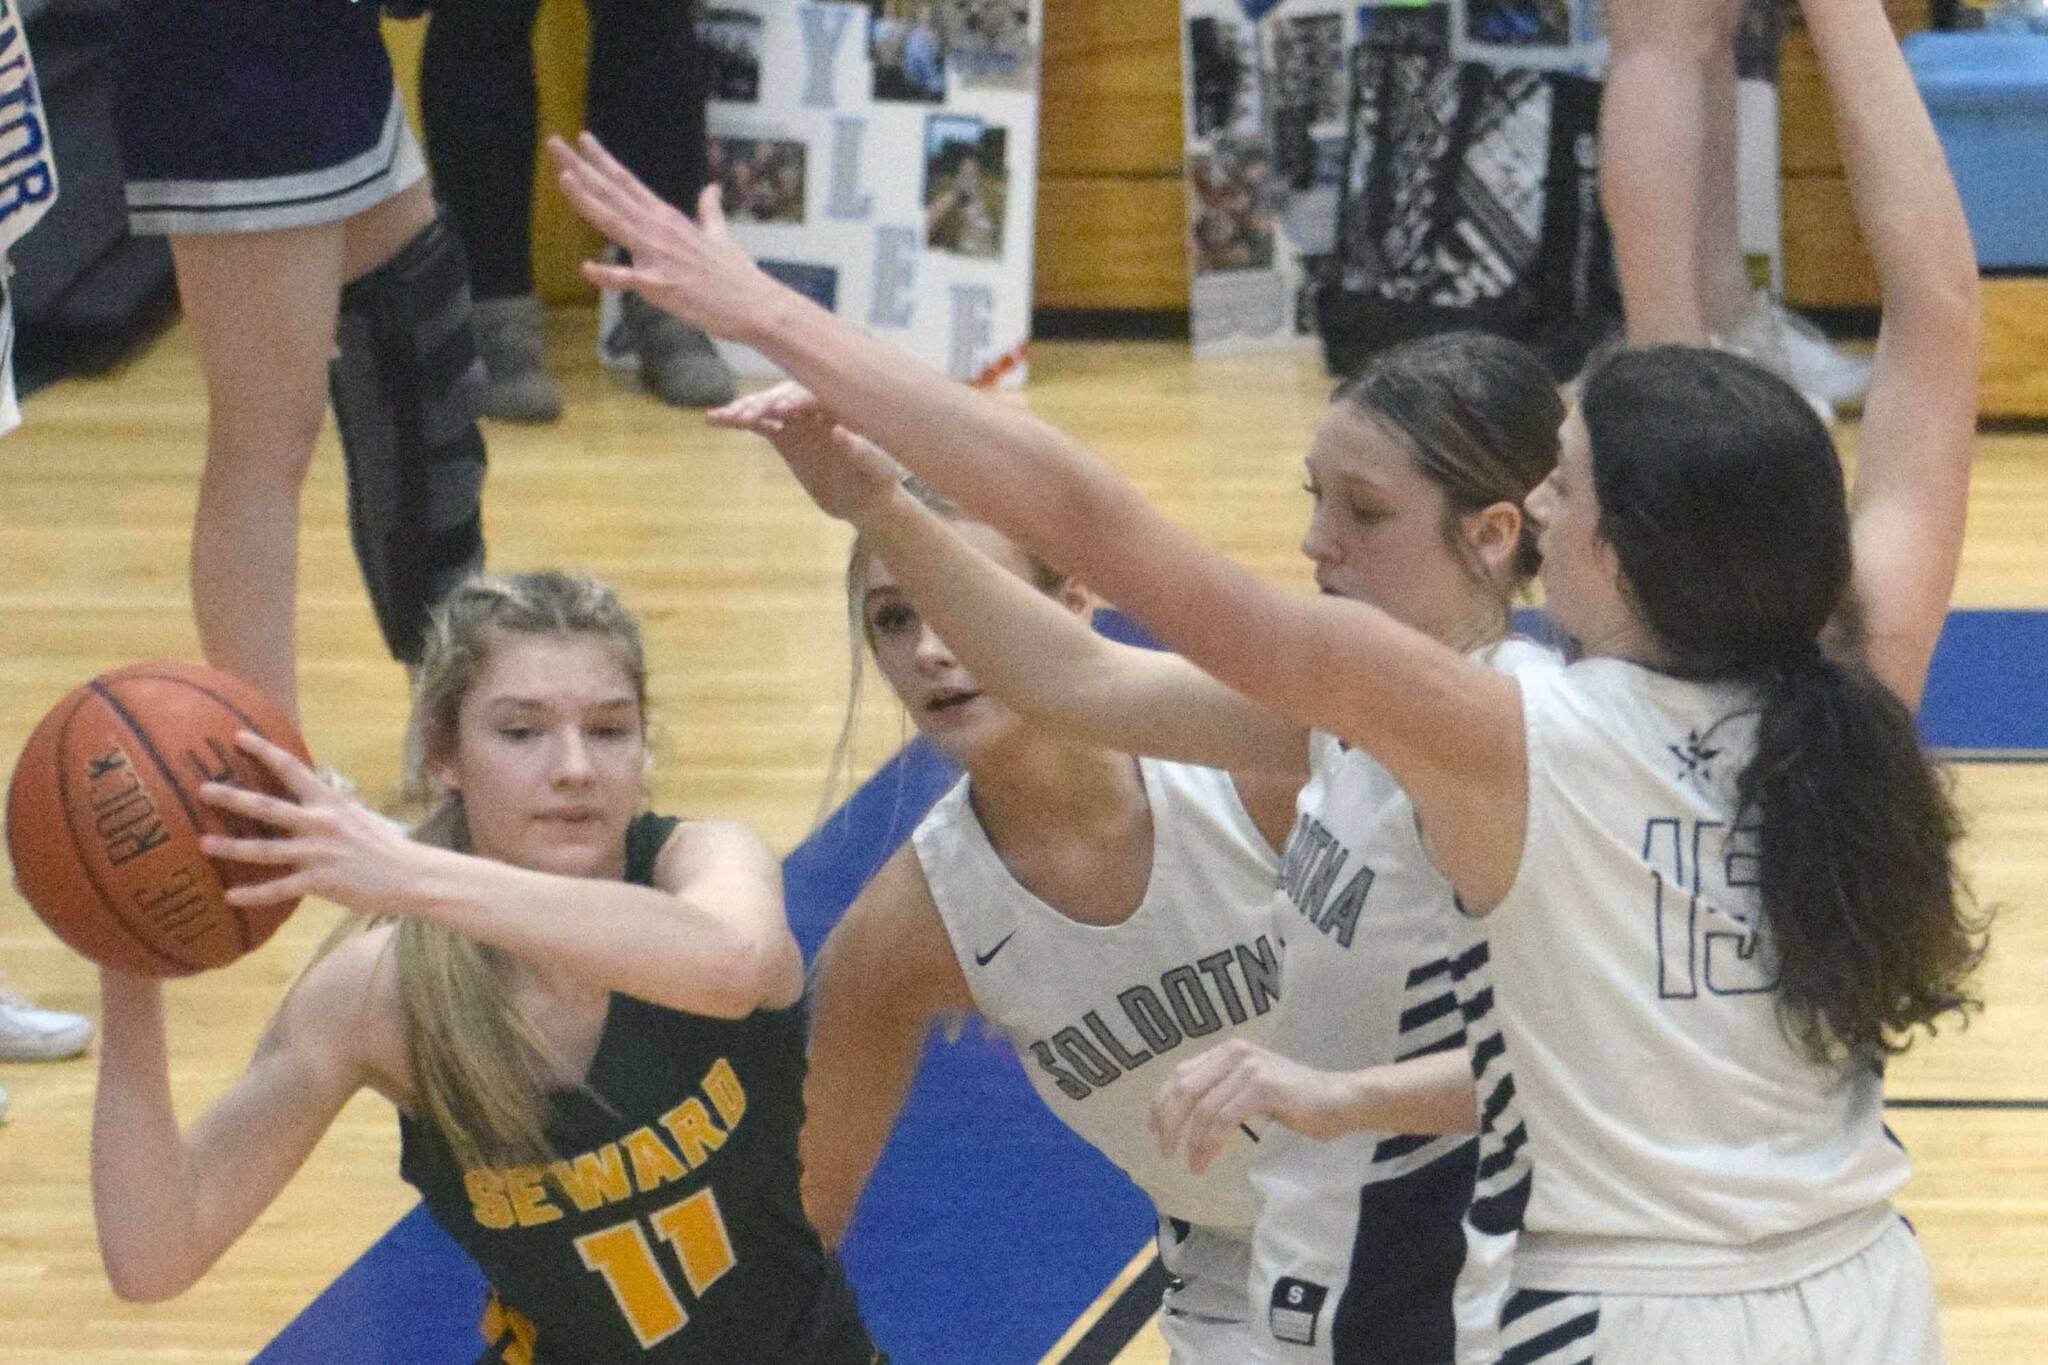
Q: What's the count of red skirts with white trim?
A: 0